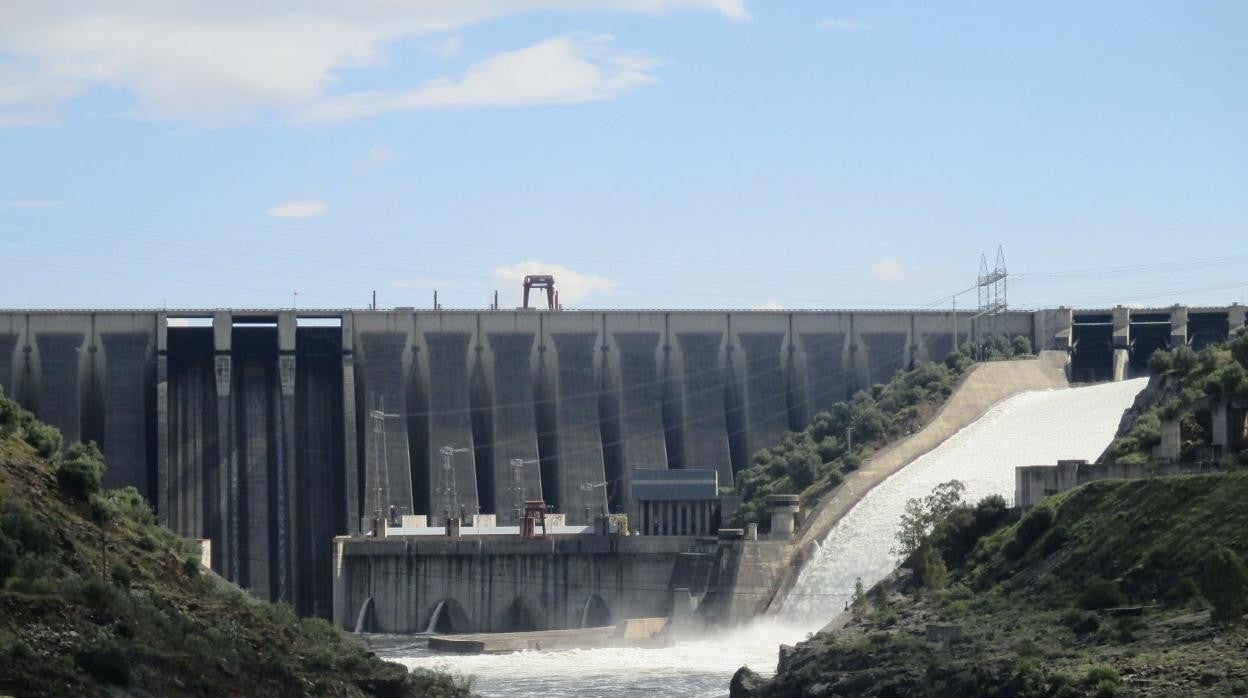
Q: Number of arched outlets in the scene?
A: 4